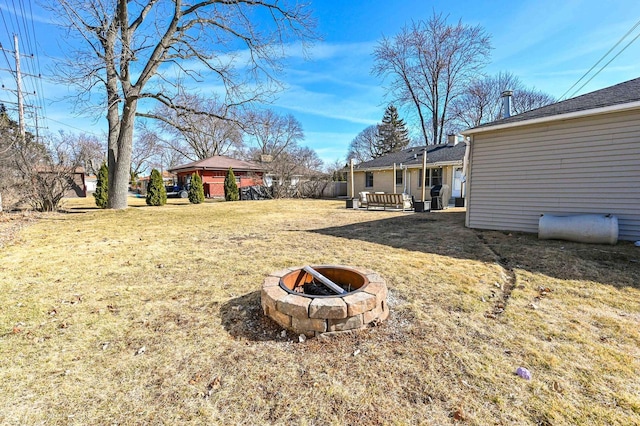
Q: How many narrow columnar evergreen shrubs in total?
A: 4